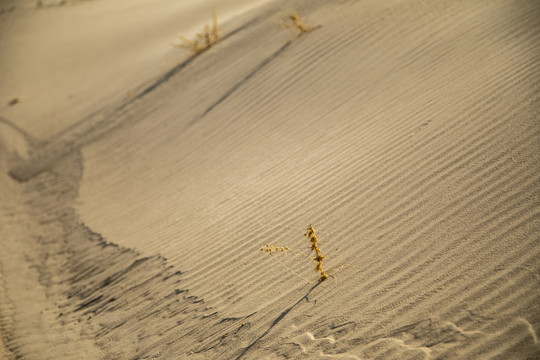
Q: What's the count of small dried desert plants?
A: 3